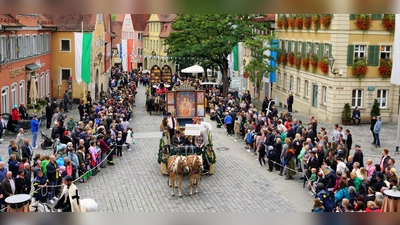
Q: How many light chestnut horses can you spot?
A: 2